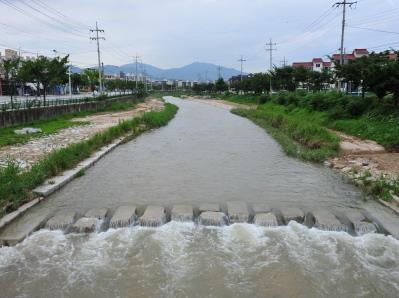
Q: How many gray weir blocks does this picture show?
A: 11